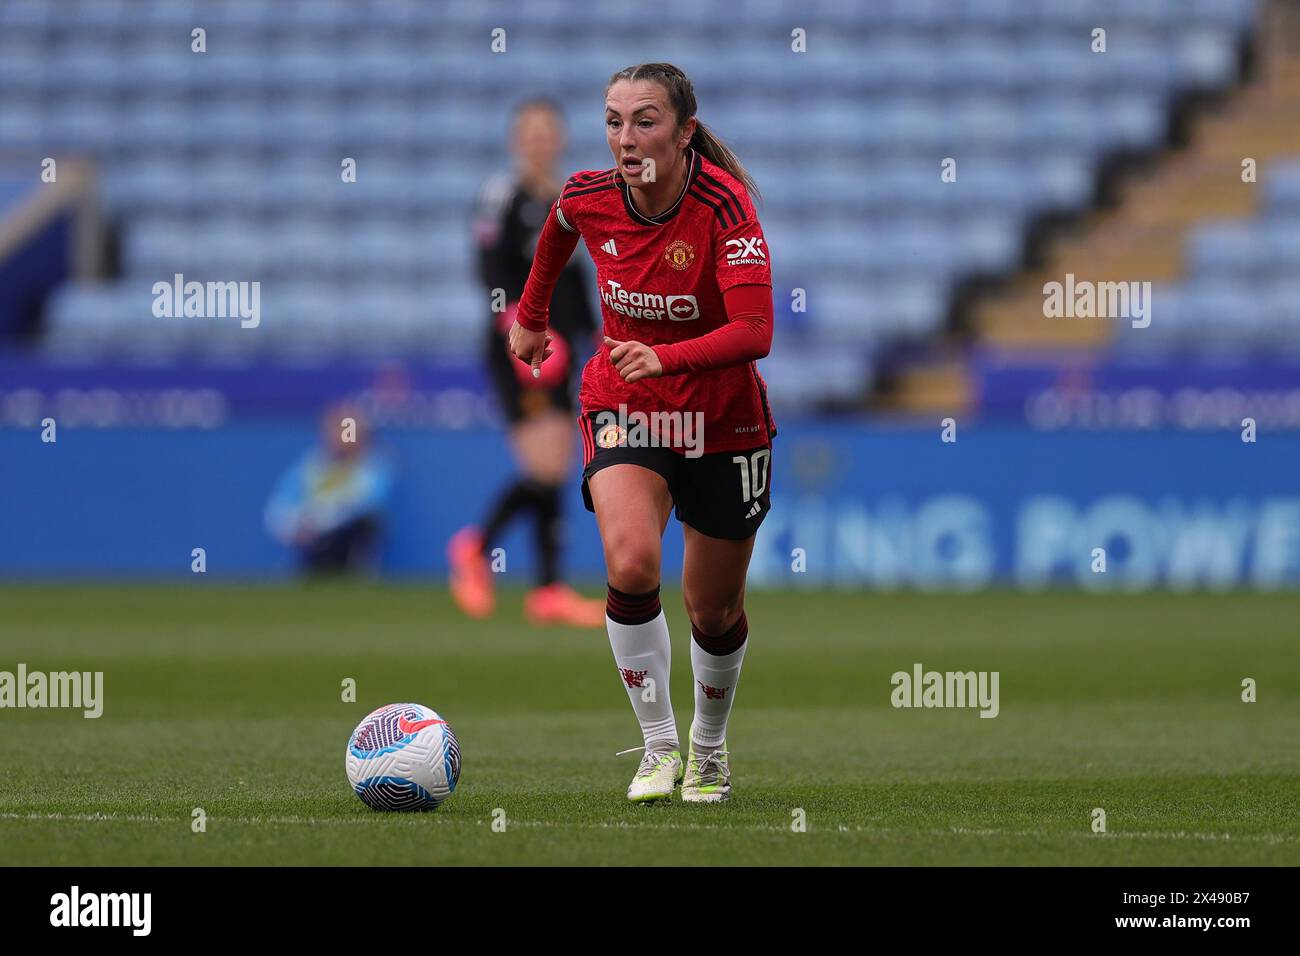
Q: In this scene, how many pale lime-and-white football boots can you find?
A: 2